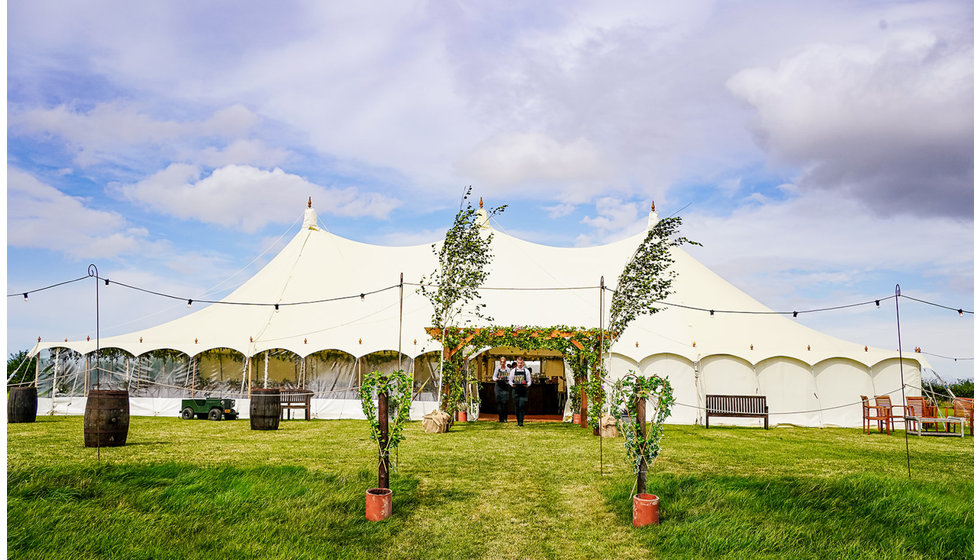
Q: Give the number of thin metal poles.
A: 4